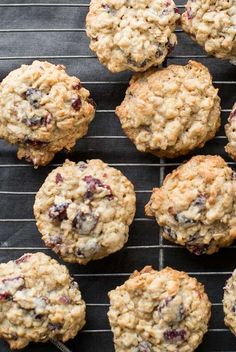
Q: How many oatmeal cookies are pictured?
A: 10